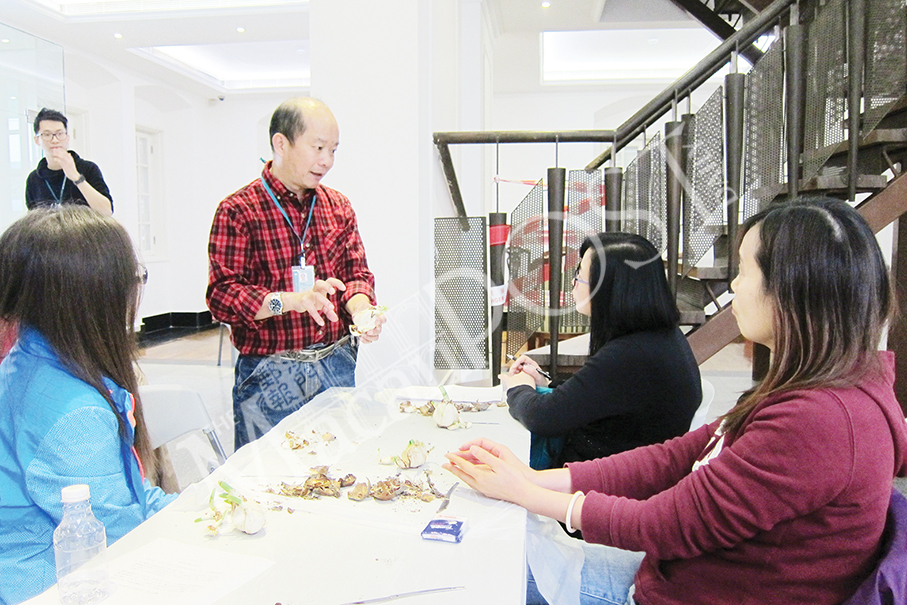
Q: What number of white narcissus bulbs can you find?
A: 4